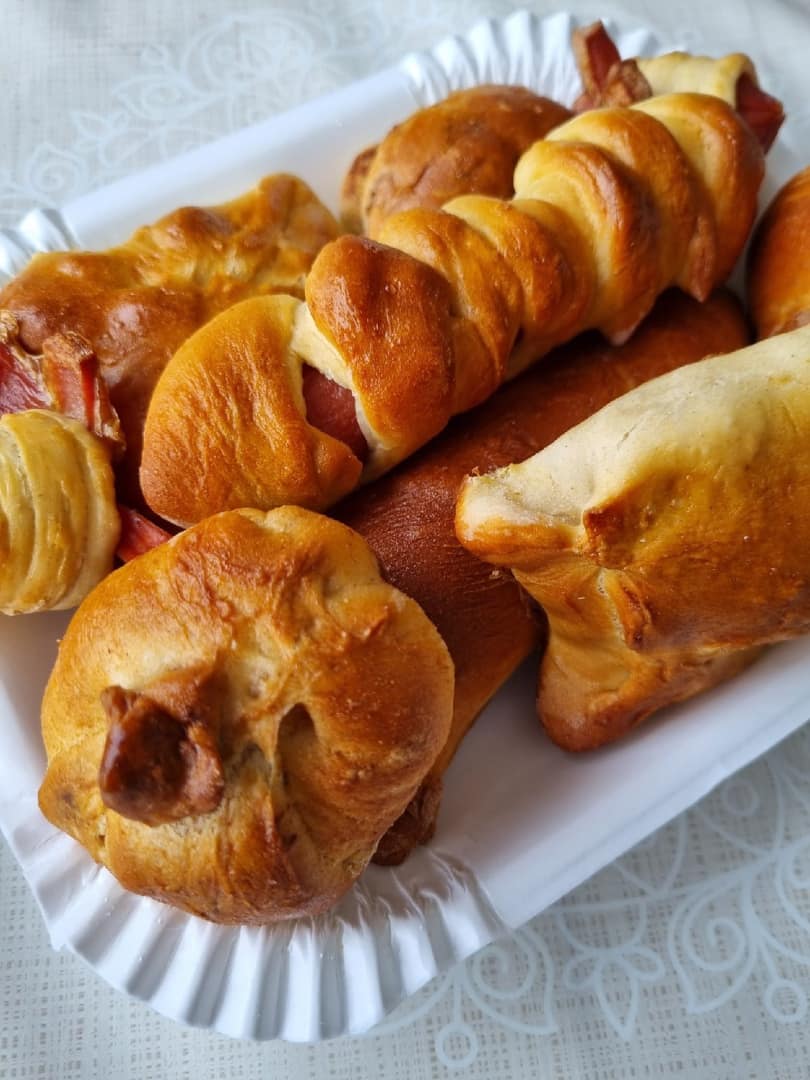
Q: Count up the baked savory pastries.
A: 9